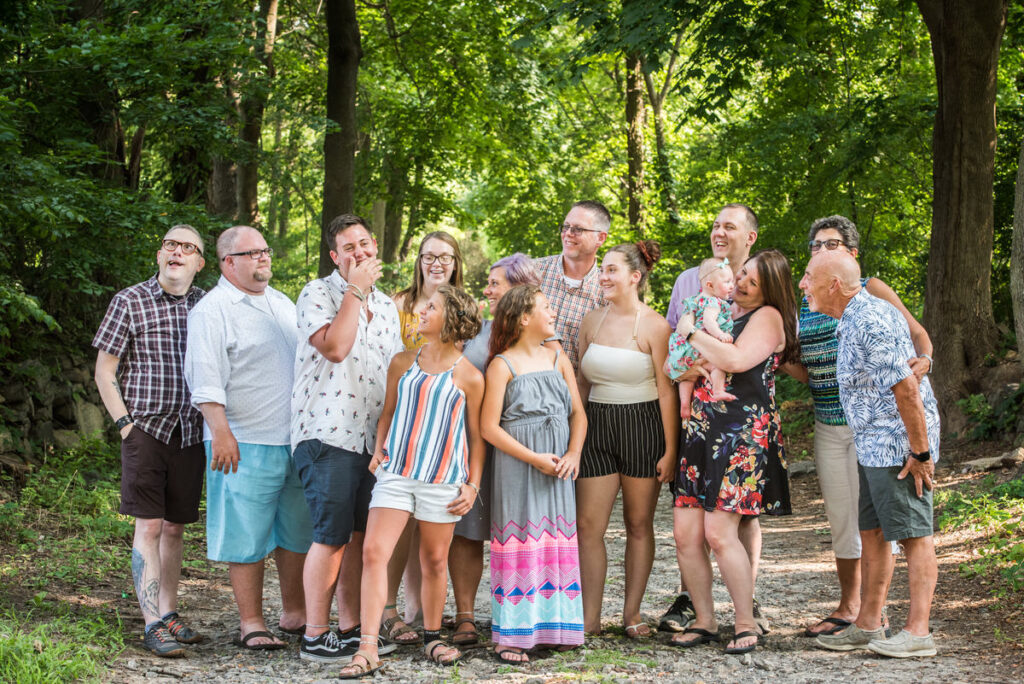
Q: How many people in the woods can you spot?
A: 14